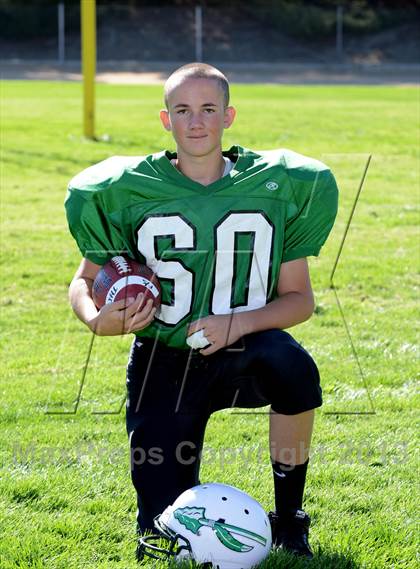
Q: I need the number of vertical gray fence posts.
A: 3